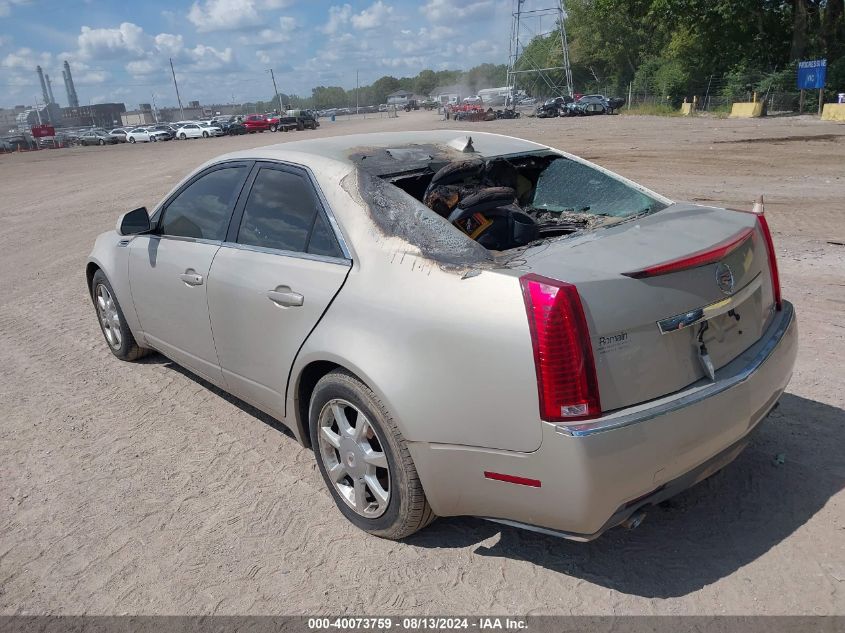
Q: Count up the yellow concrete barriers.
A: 3